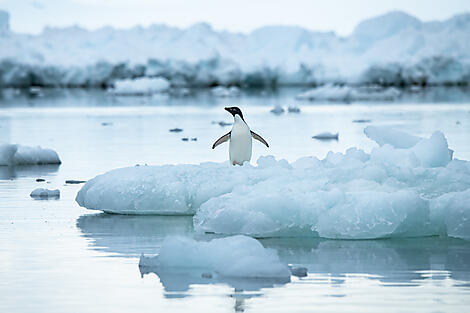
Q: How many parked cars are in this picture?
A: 0